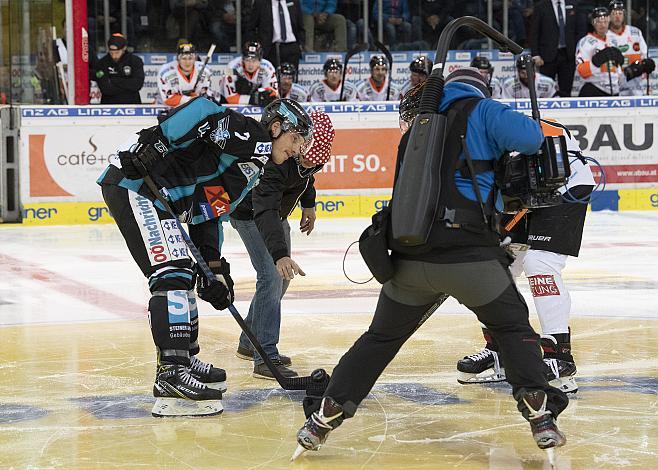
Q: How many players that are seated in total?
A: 8